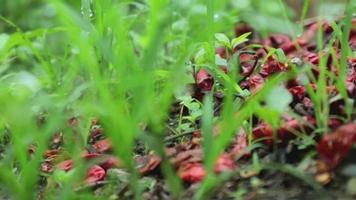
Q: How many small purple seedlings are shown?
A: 0